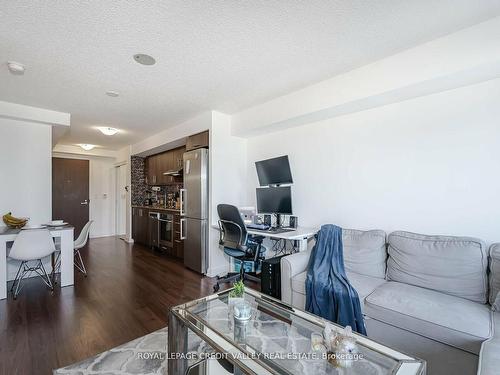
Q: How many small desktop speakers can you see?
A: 2